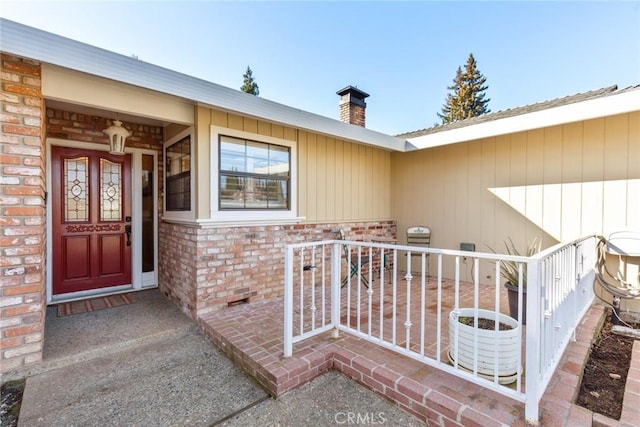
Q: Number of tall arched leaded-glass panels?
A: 2